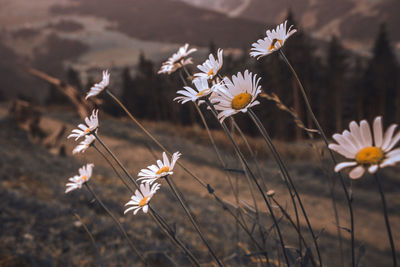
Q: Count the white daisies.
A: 12